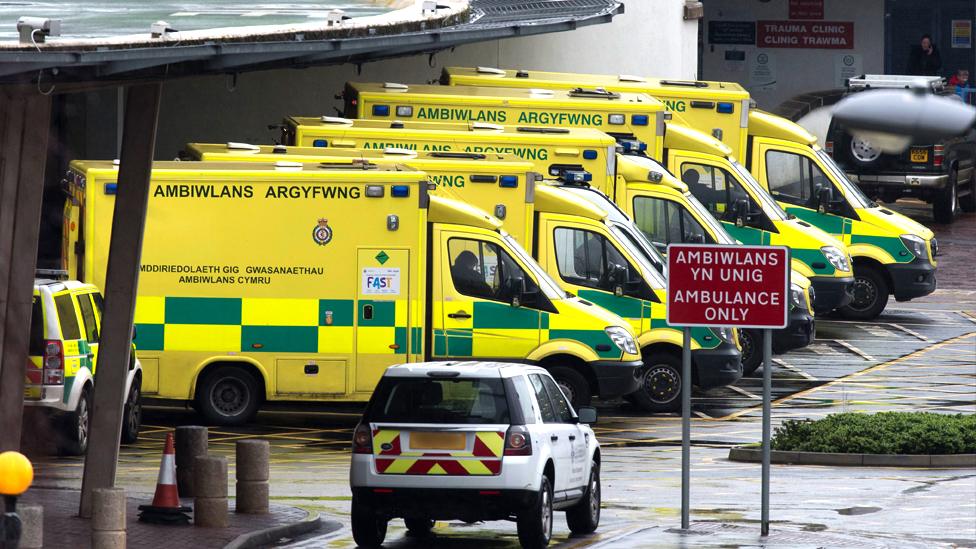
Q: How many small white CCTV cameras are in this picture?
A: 4